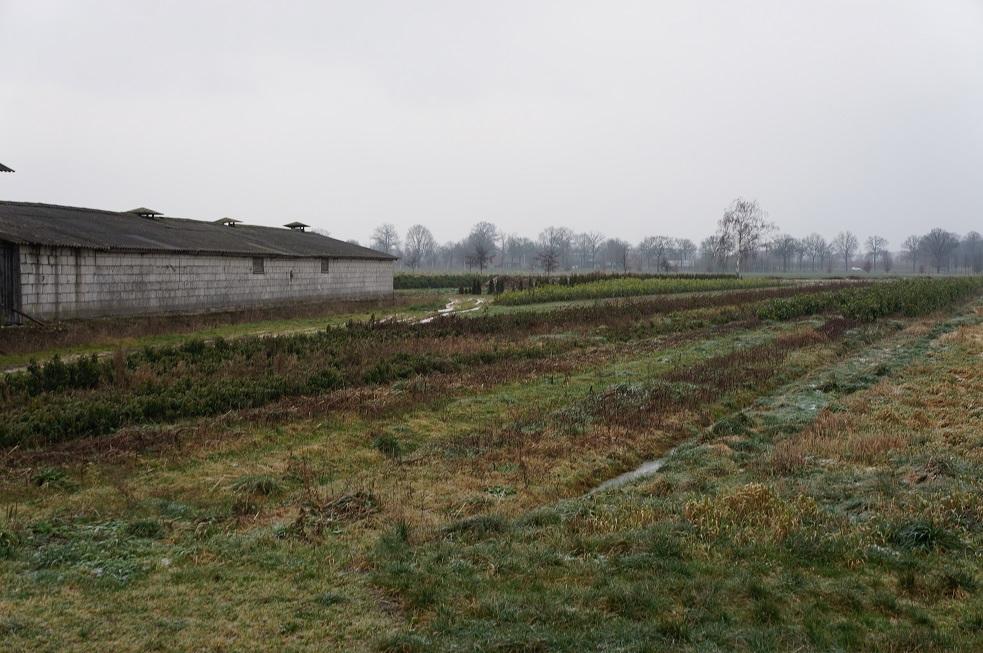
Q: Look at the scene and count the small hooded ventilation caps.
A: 3